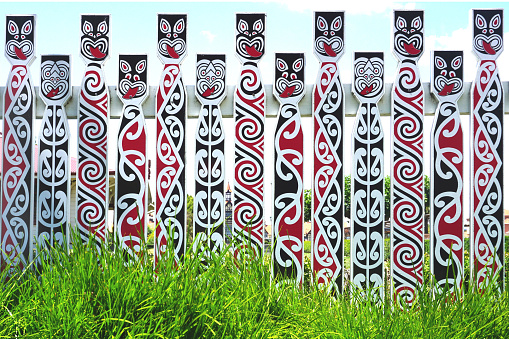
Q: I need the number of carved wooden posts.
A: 13